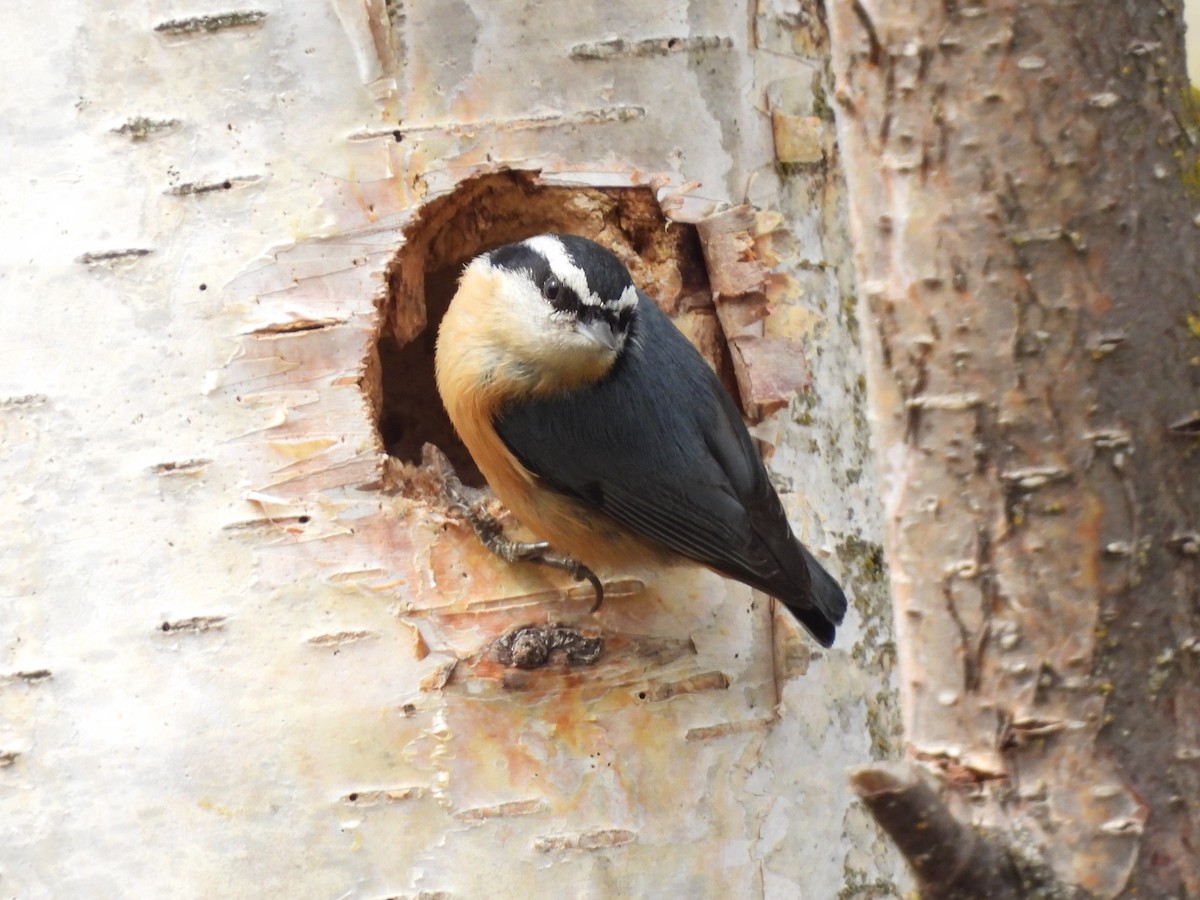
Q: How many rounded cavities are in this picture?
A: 1